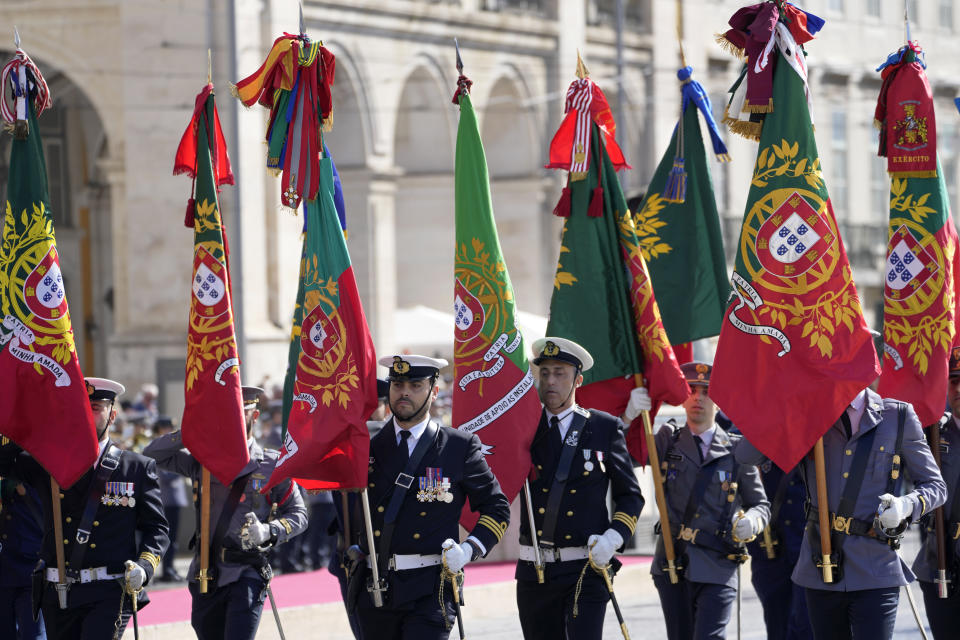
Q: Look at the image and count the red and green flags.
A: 8